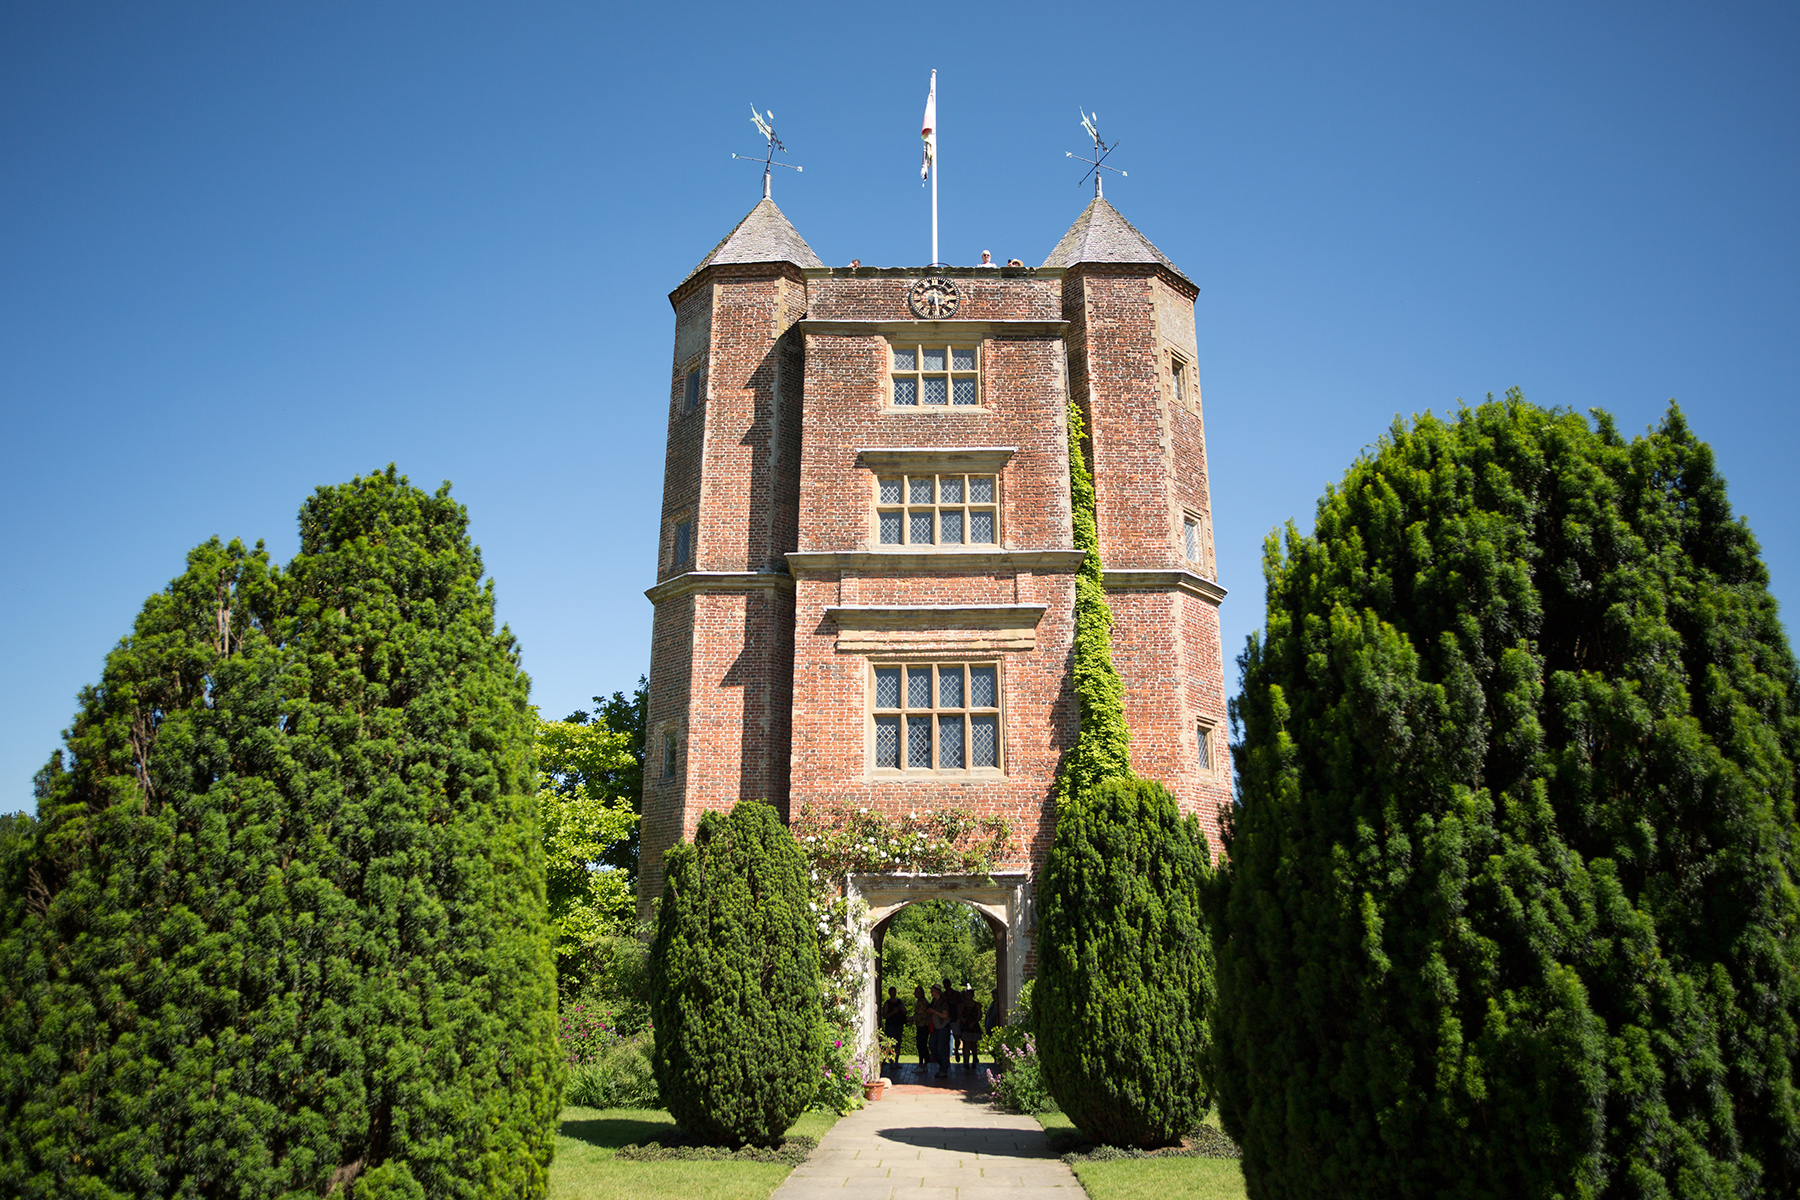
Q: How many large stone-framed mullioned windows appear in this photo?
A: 3